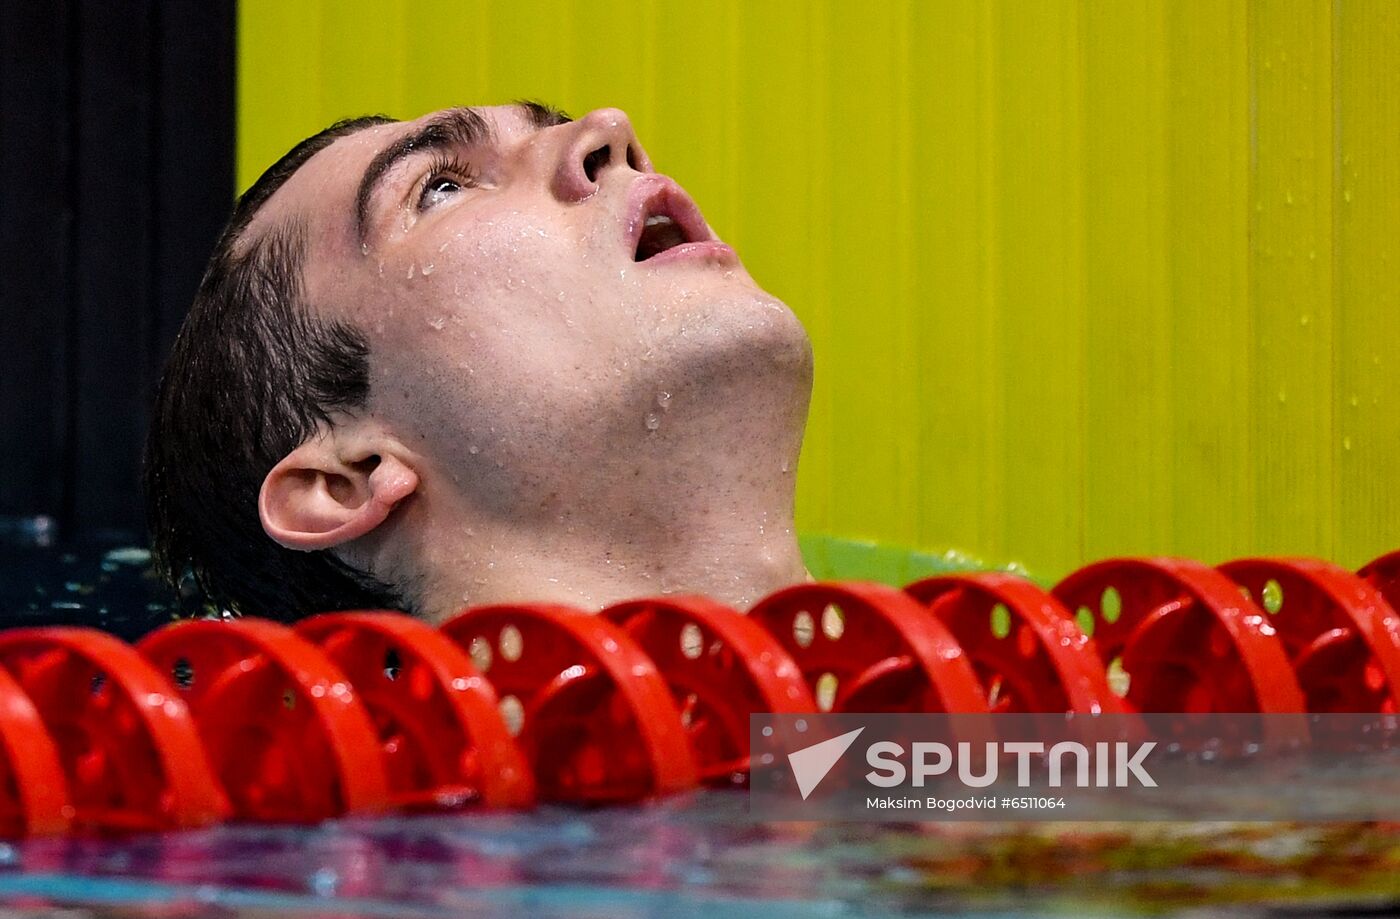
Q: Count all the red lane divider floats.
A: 11